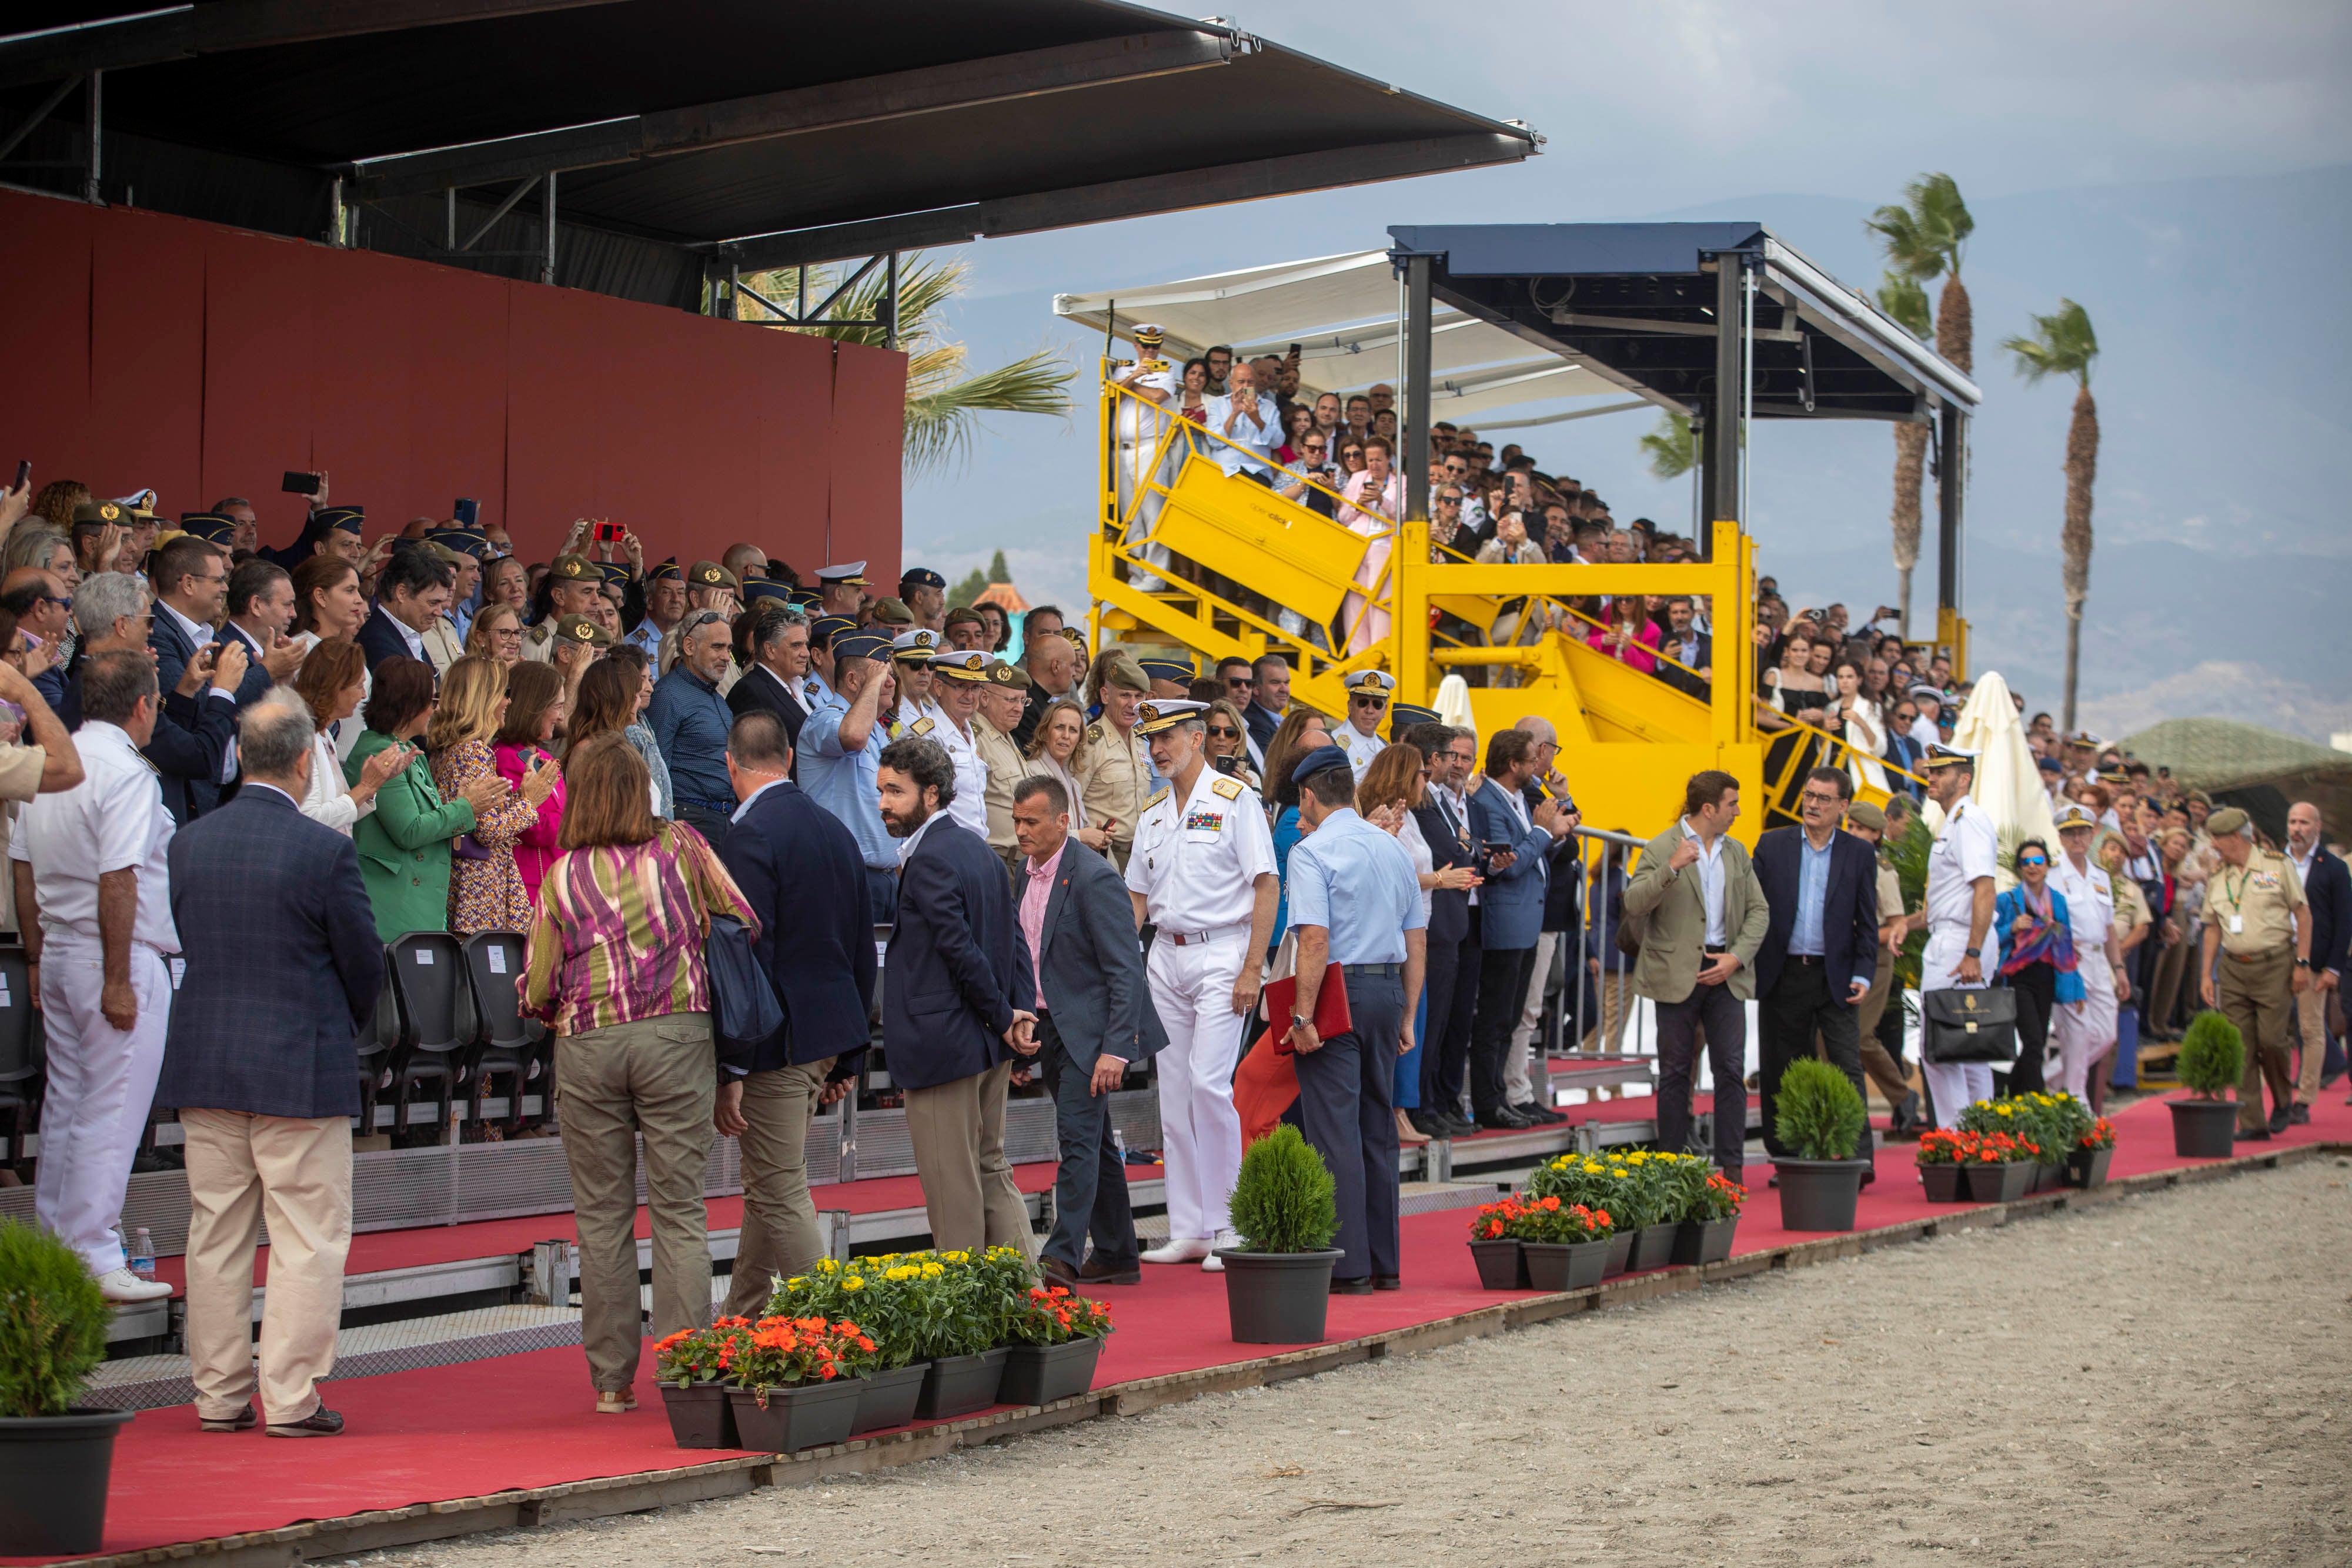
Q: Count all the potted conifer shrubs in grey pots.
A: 4